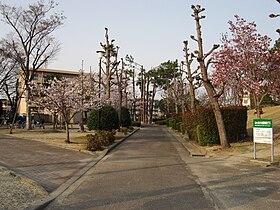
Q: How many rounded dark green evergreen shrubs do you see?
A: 2